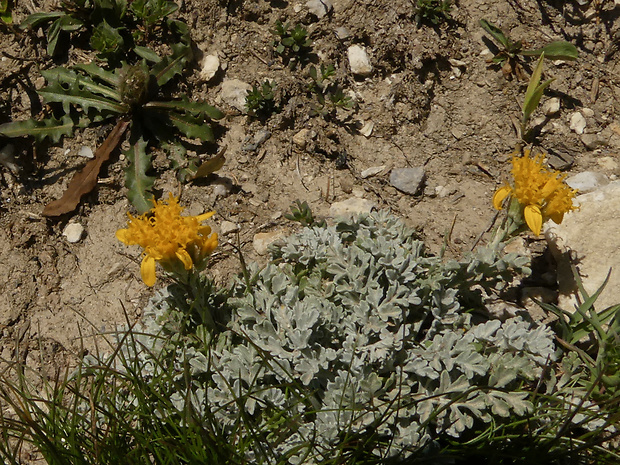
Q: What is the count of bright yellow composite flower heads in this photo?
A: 2